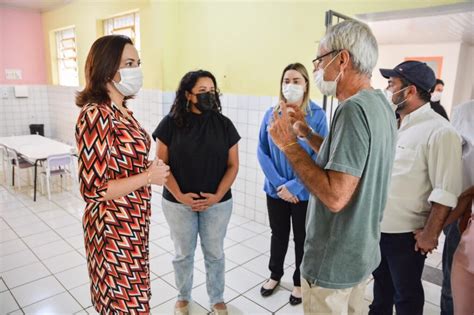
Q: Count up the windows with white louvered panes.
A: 2